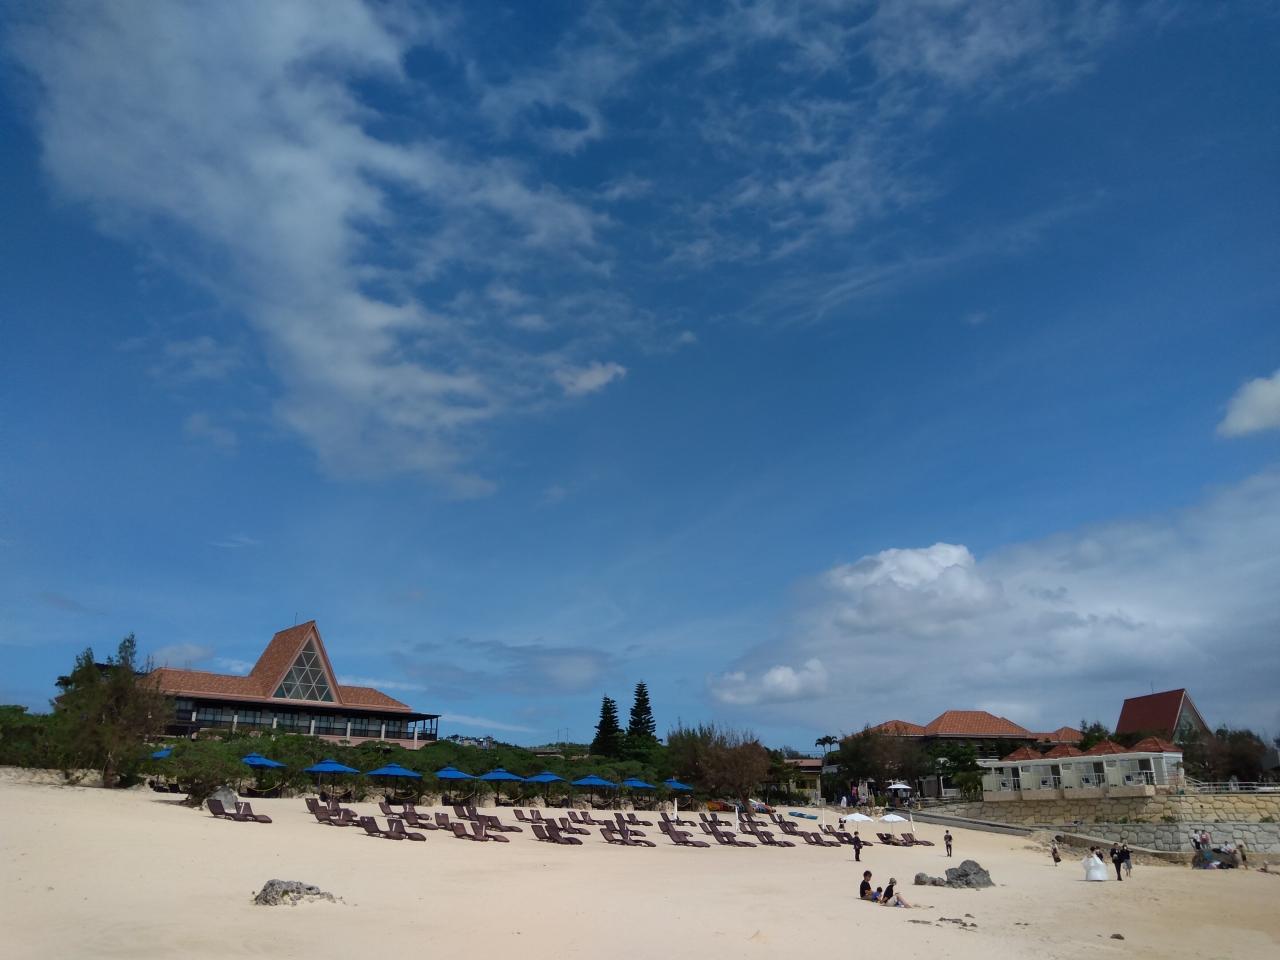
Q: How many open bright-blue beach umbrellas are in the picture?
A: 10